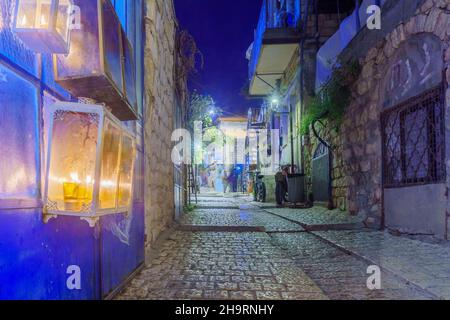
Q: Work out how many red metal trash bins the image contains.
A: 0